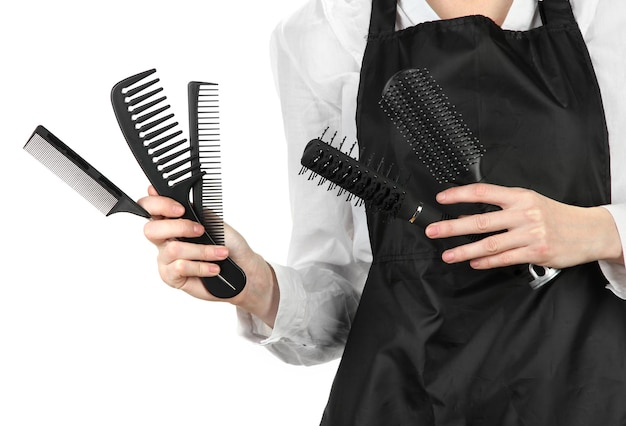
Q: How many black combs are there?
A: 3